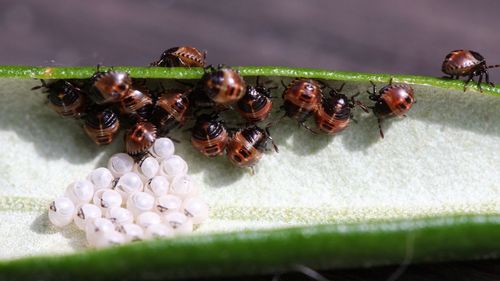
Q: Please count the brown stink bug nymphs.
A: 15